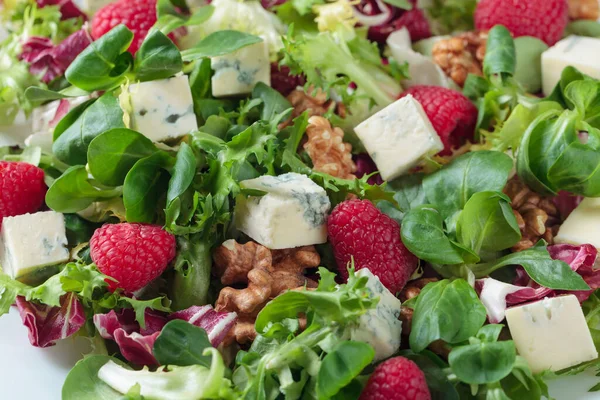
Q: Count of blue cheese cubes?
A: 9